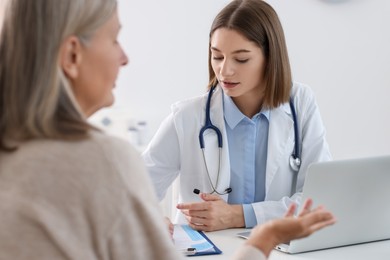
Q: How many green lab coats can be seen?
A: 0